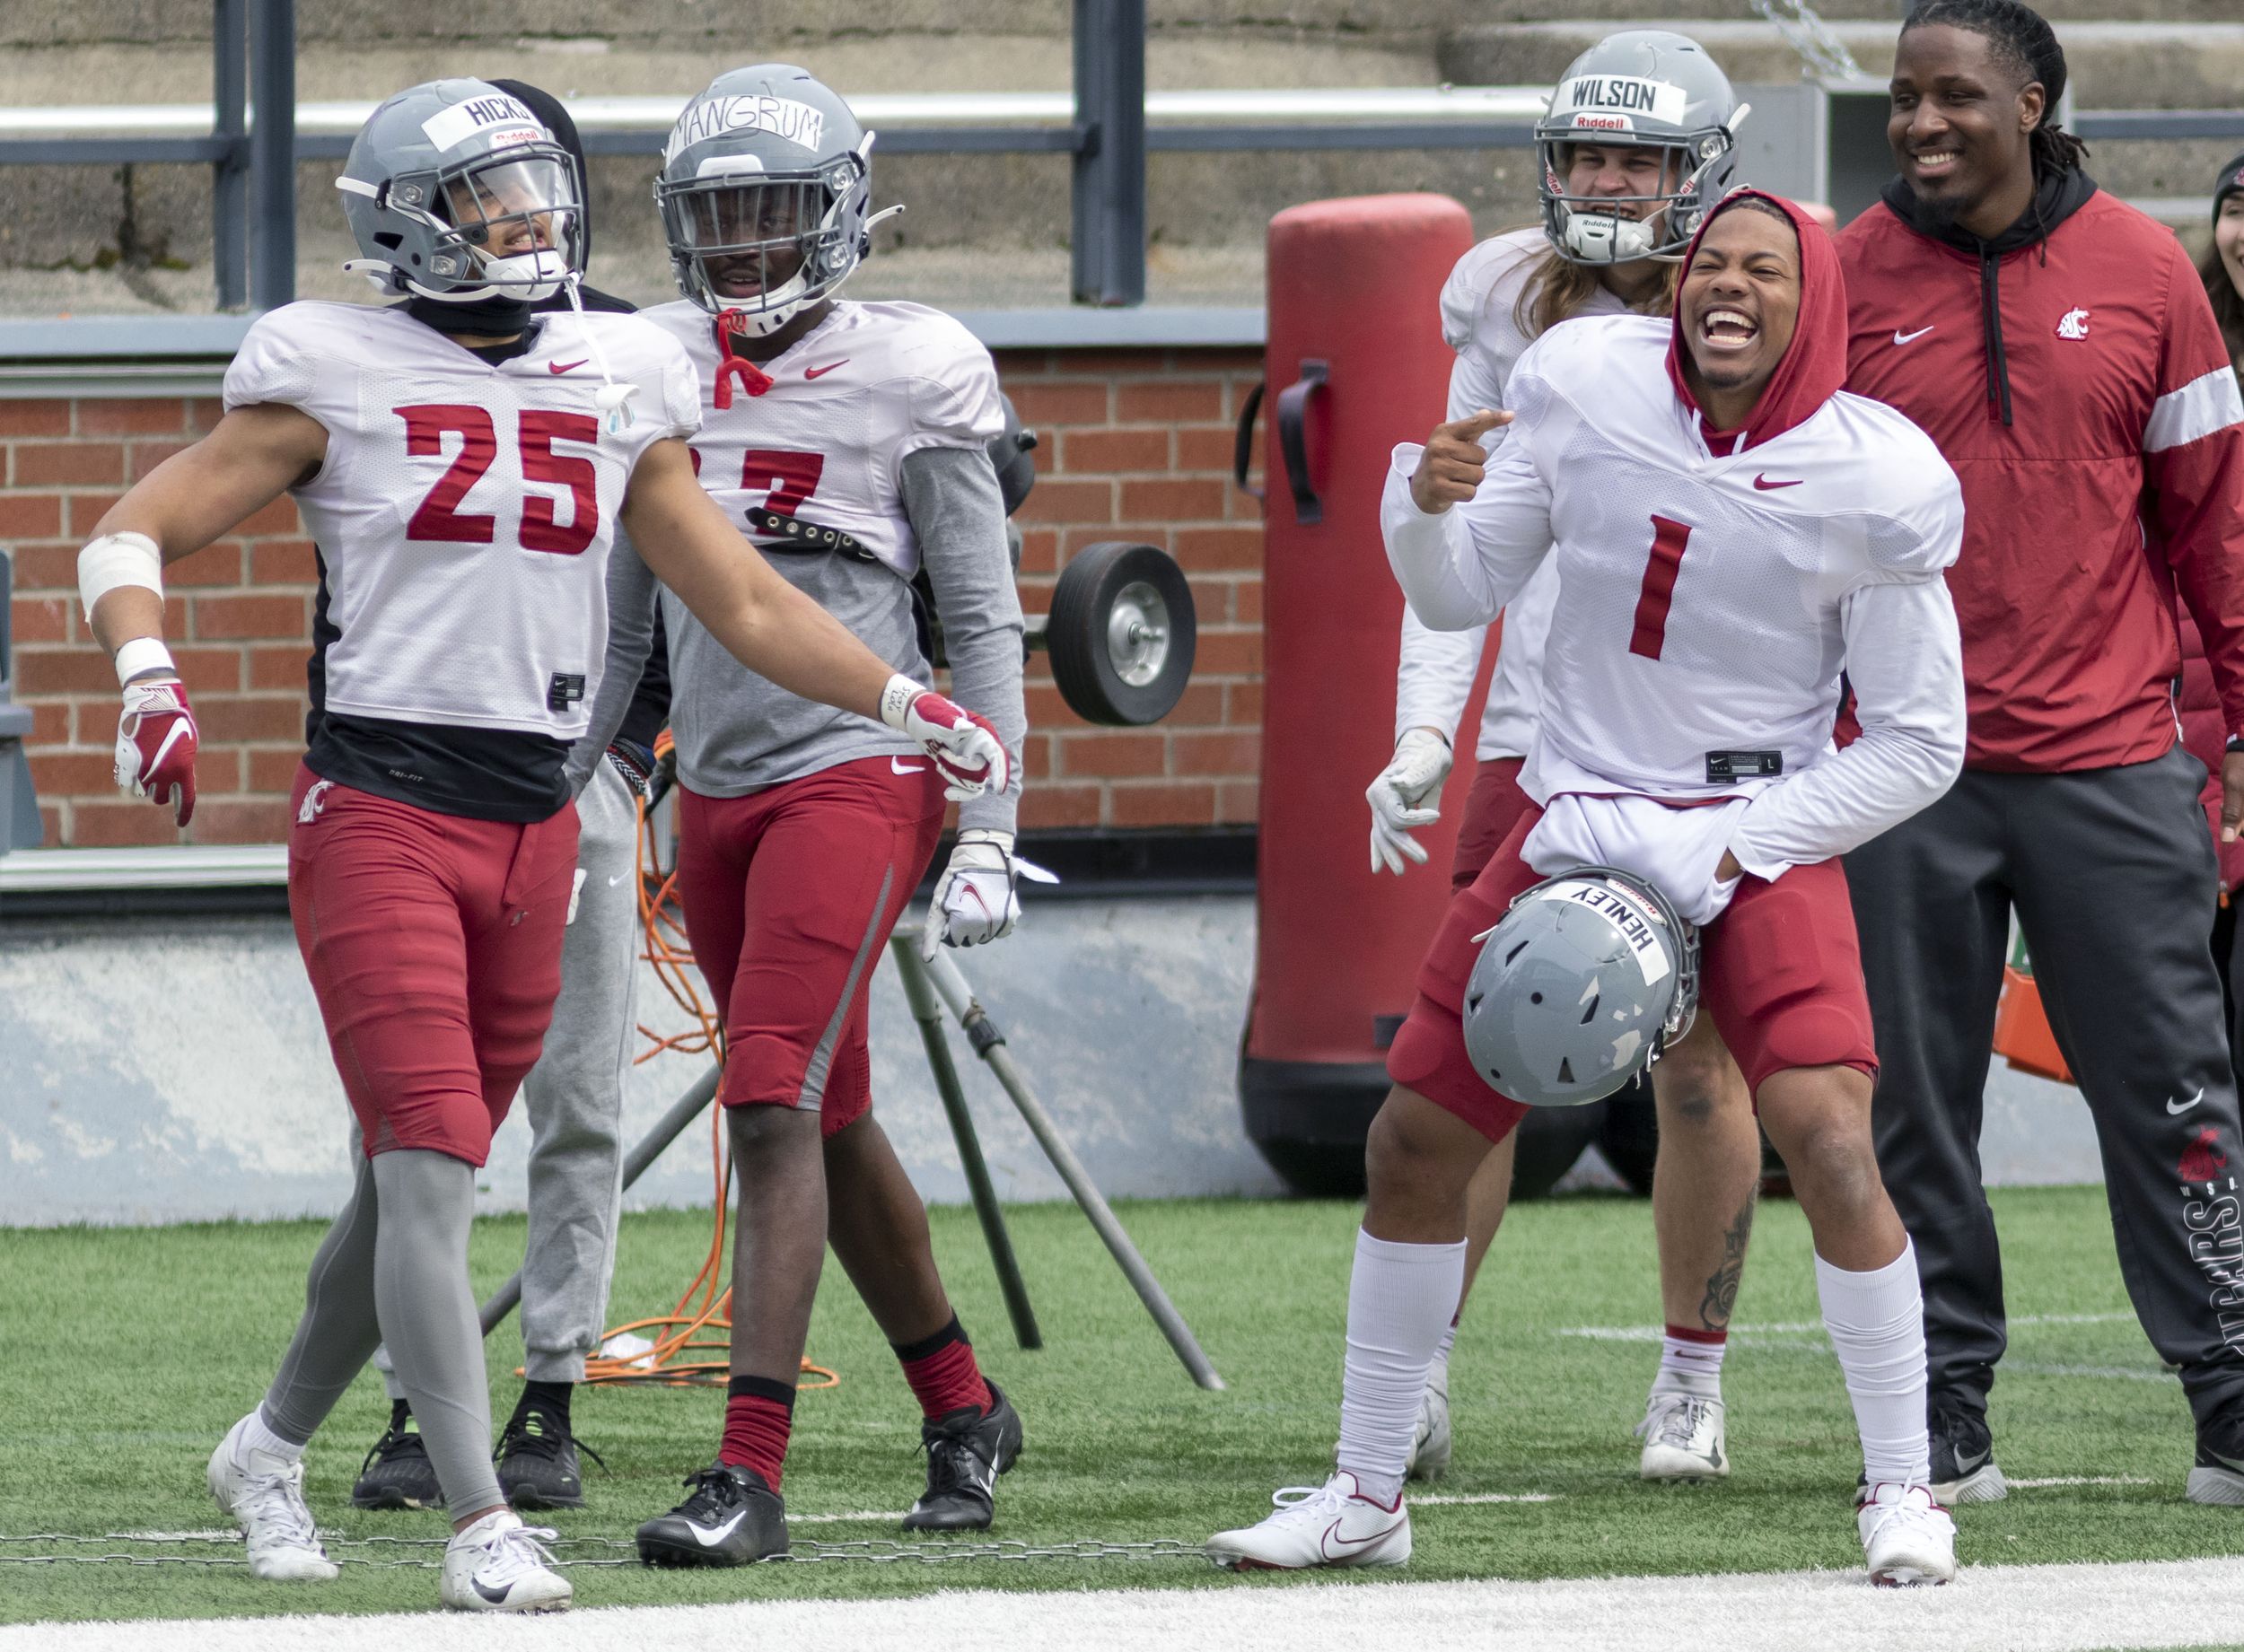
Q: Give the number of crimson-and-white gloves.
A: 2